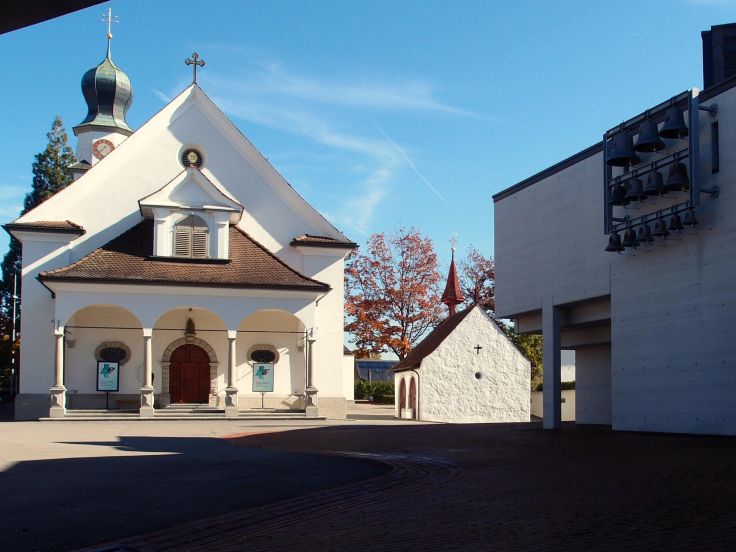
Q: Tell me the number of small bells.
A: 6